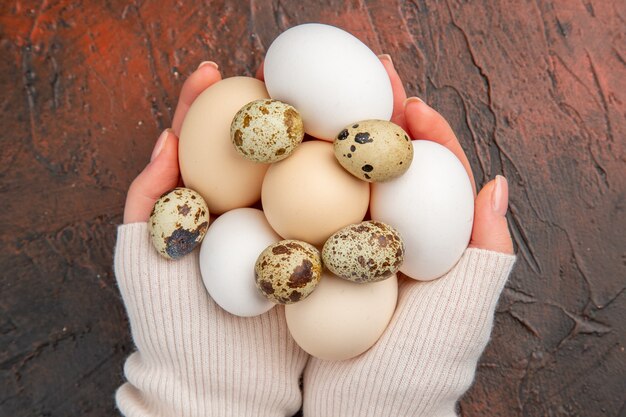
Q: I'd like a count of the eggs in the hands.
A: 11